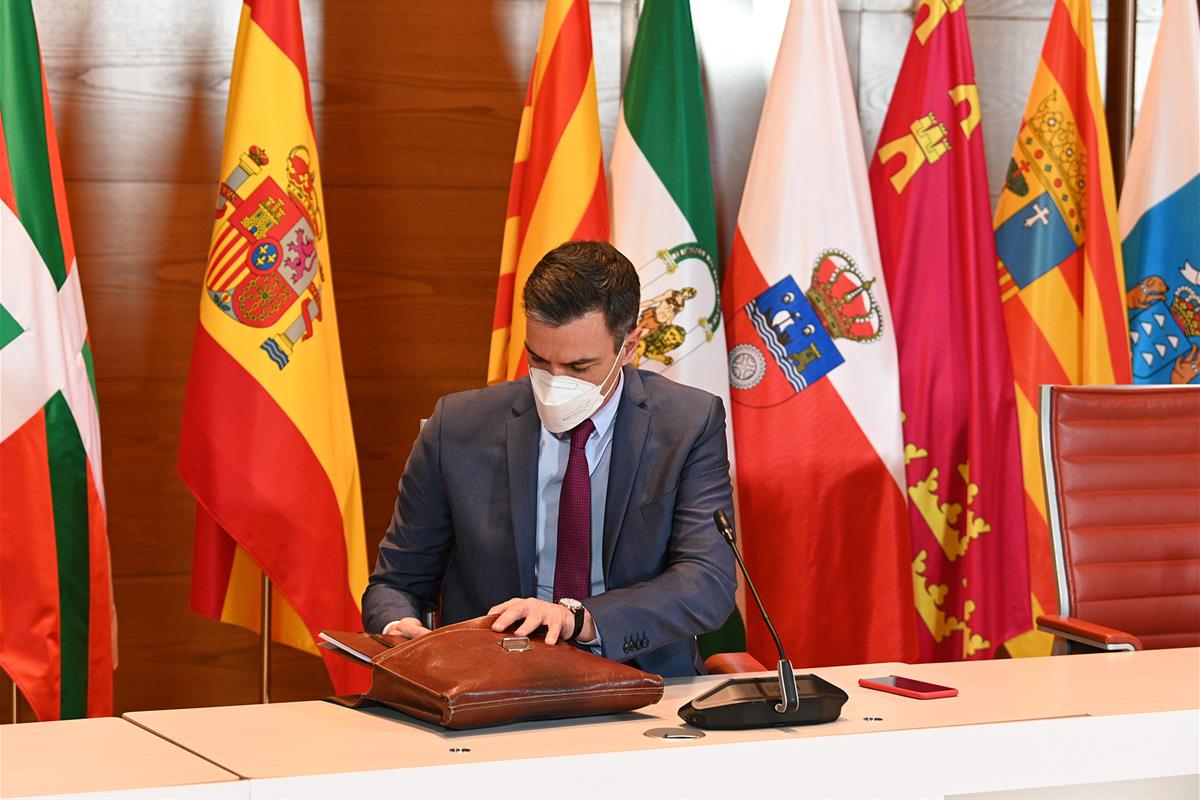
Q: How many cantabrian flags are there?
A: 1